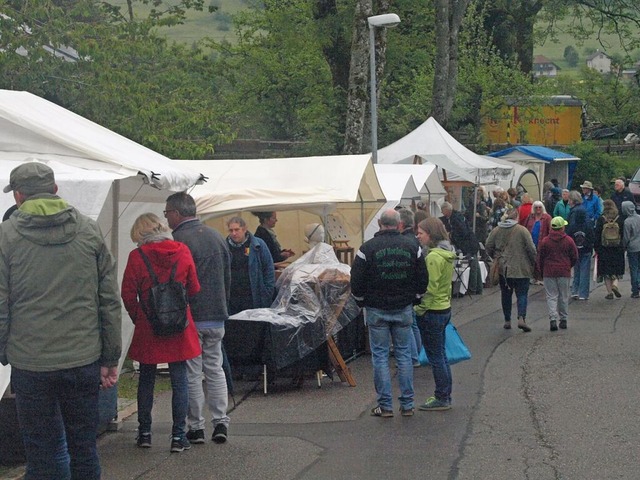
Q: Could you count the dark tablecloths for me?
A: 1